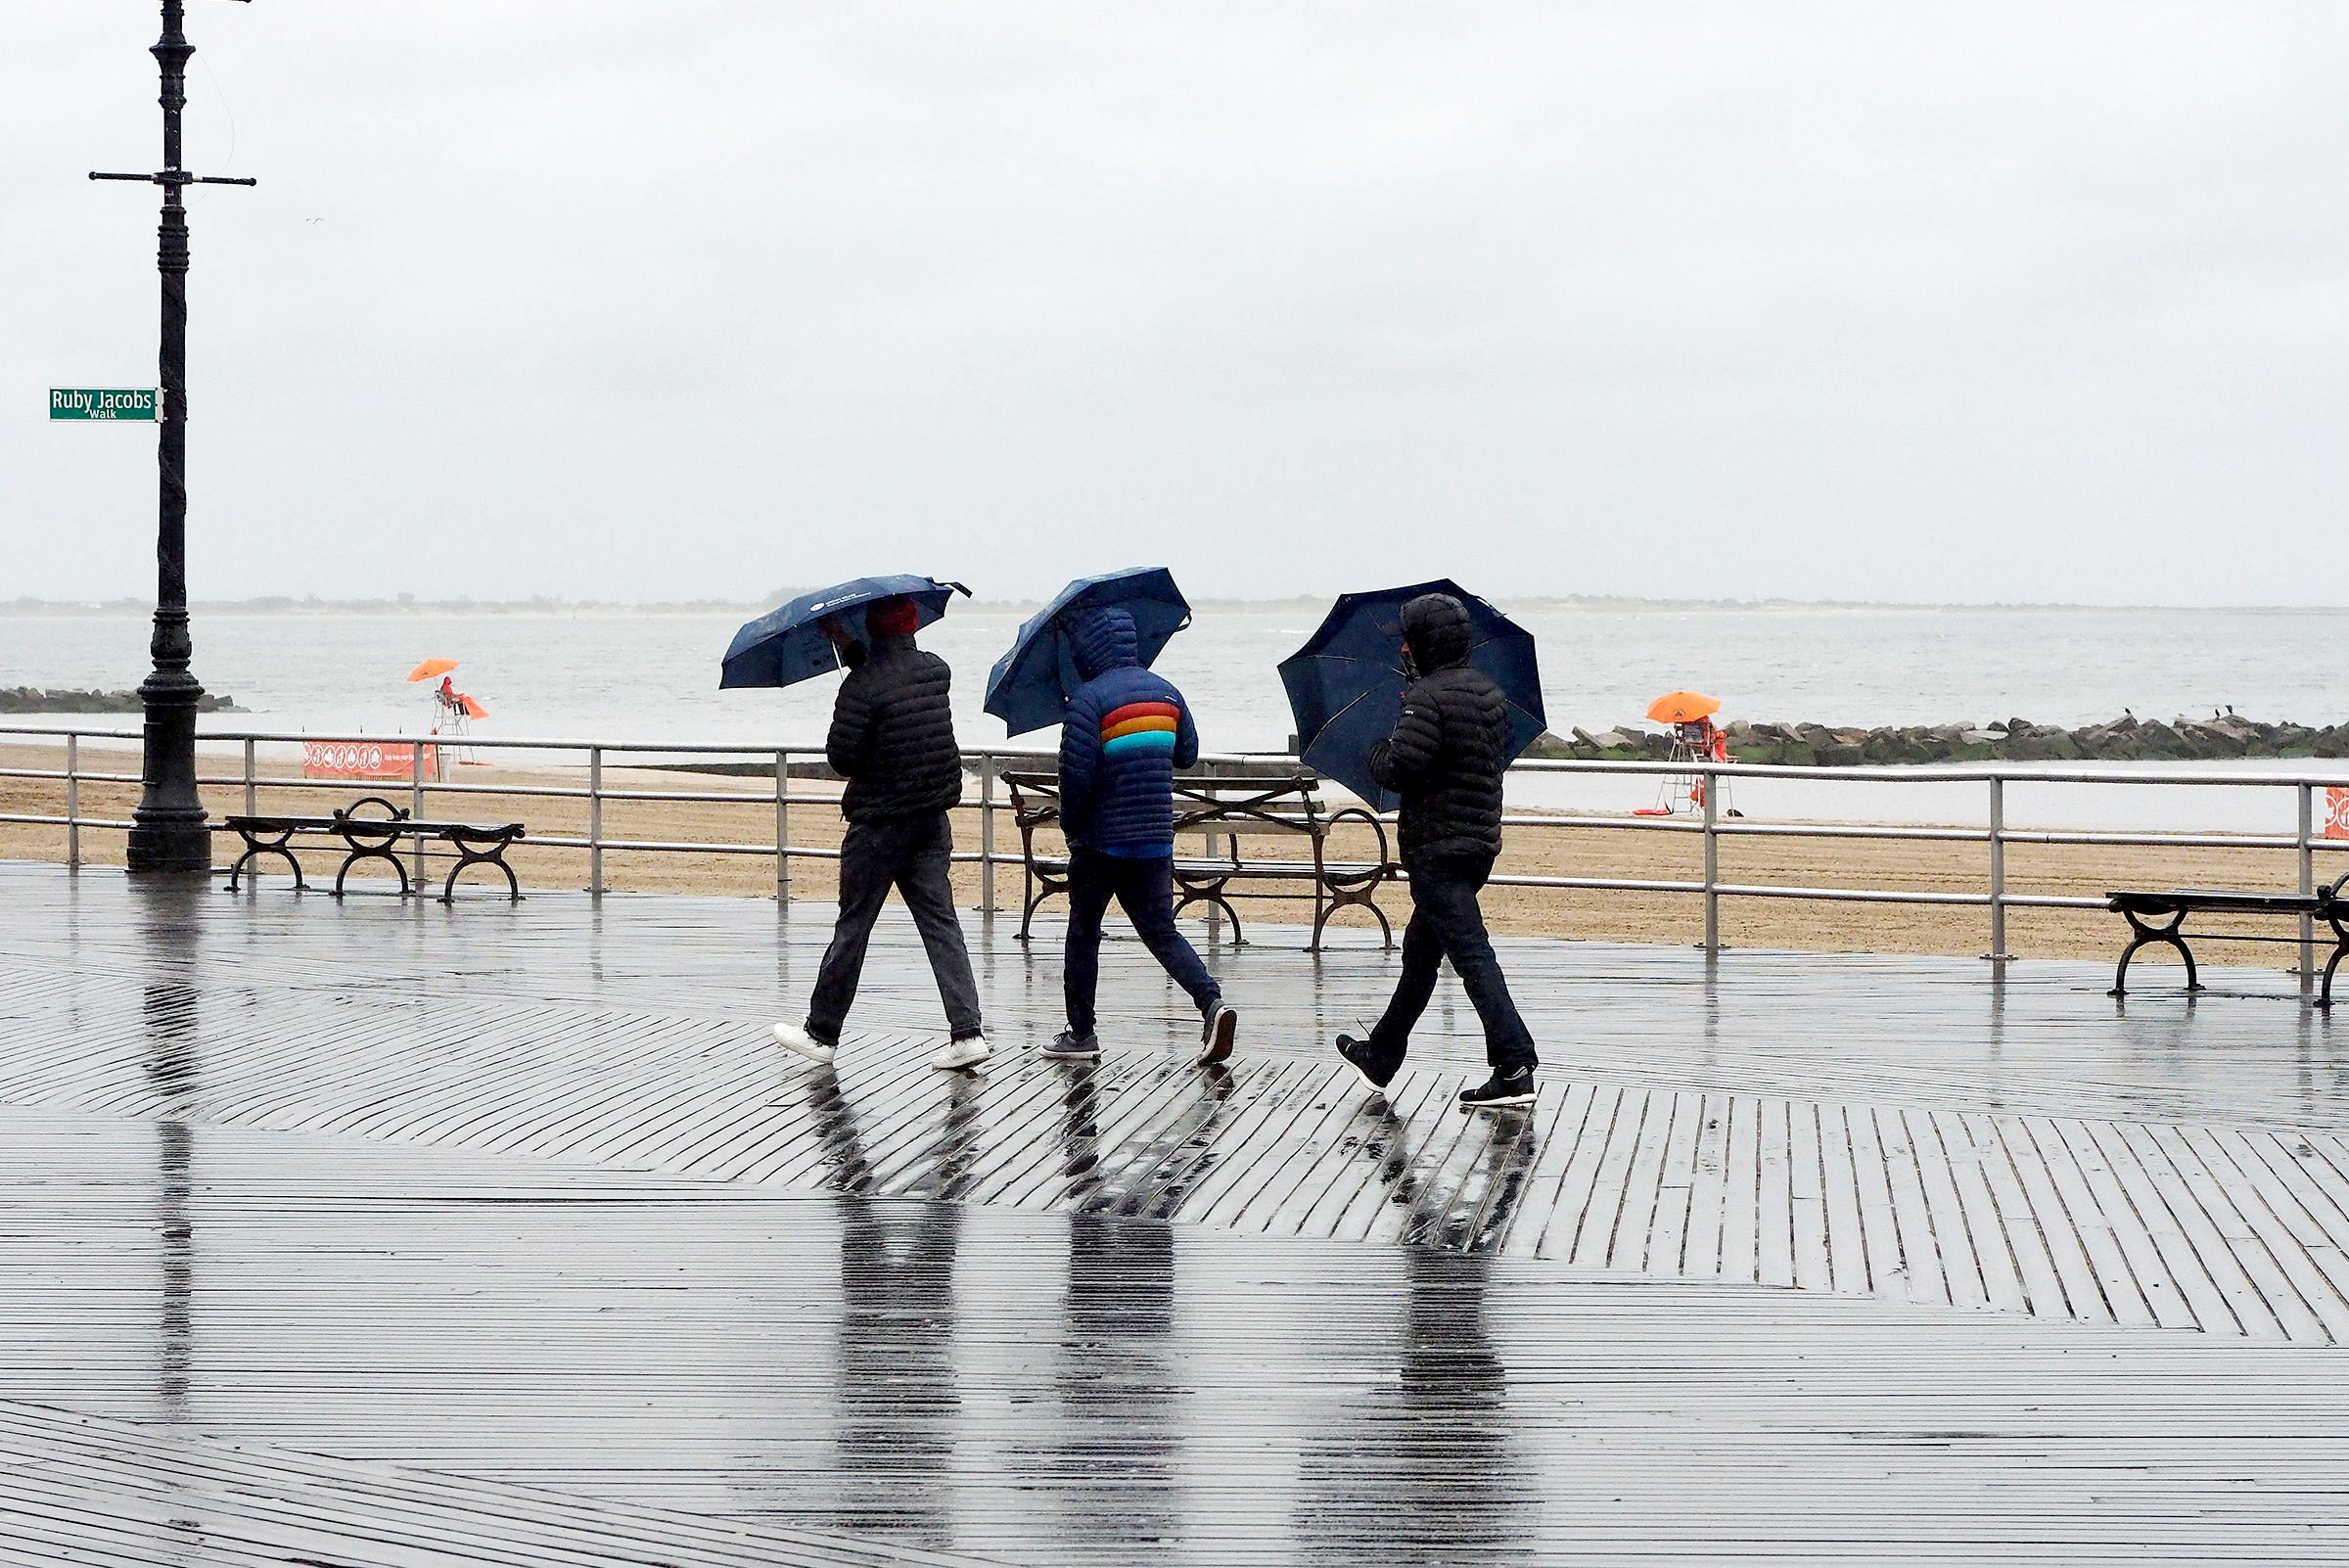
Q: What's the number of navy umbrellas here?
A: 3